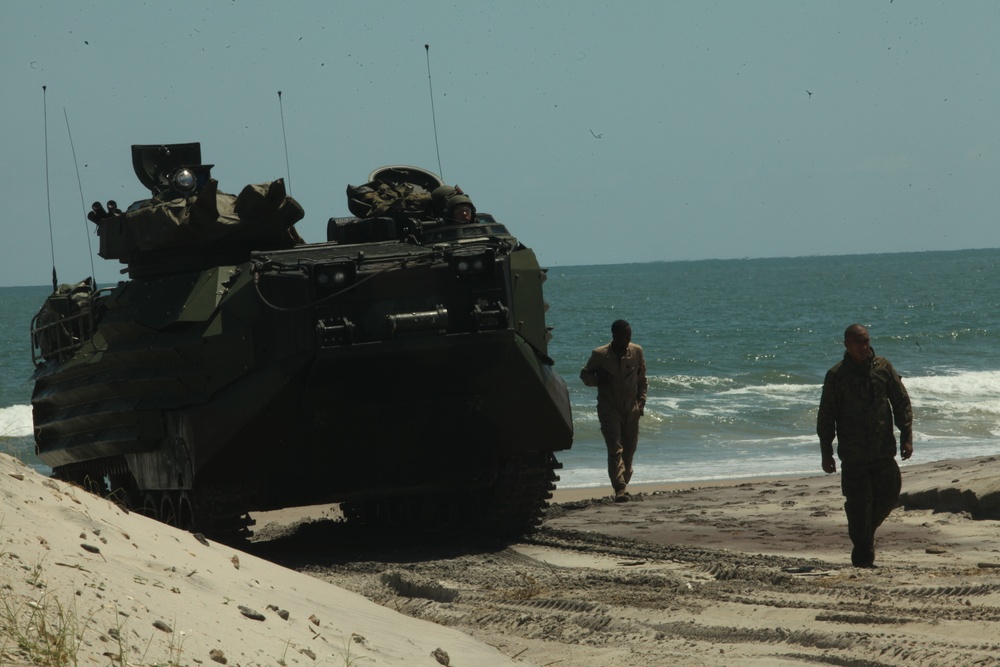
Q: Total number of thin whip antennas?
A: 4